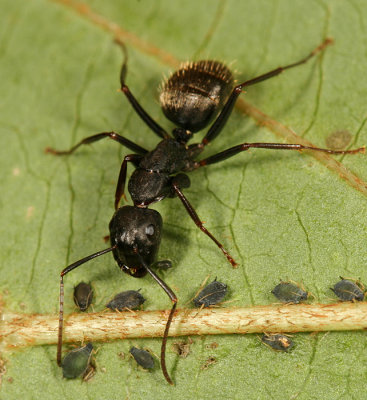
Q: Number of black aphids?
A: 8